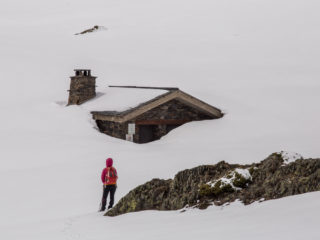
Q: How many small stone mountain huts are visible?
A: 1